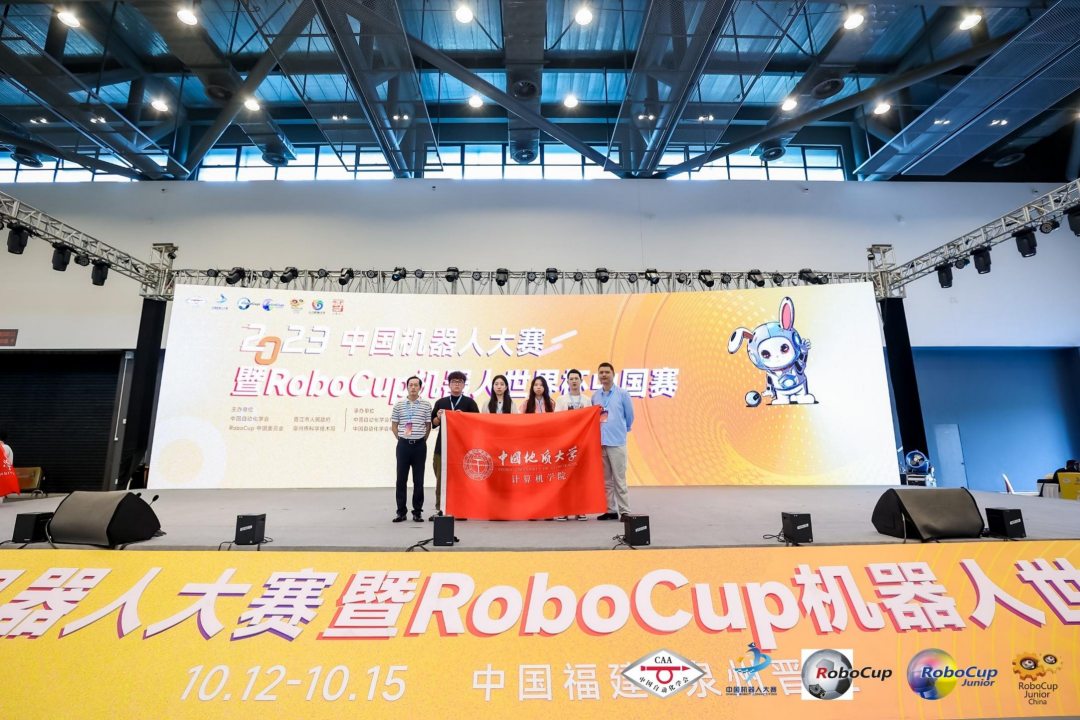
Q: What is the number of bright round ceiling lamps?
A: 12